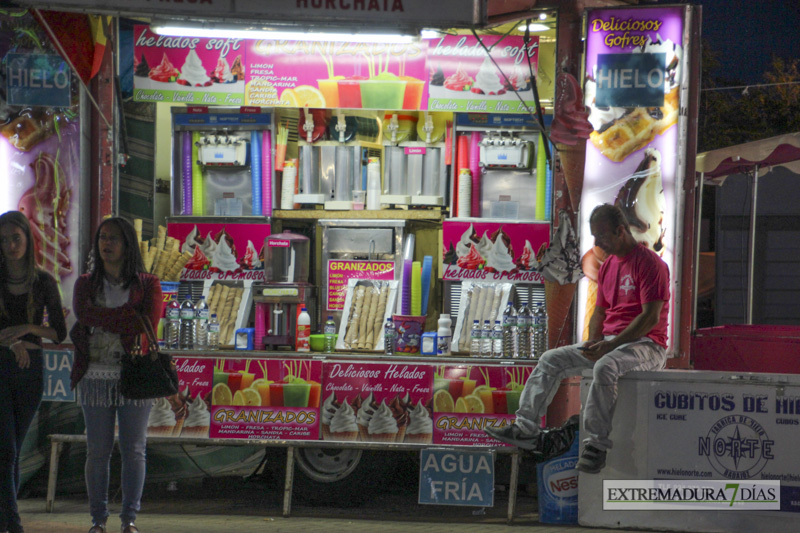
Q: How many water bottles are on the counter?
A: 12